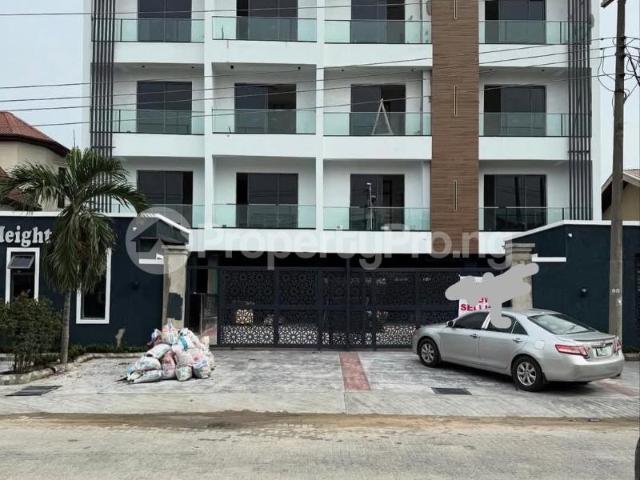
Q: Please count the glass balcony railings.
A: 12